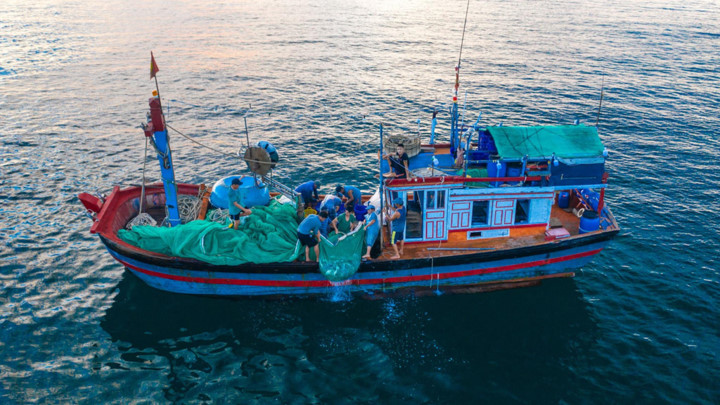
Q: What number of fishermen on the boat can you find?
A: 9